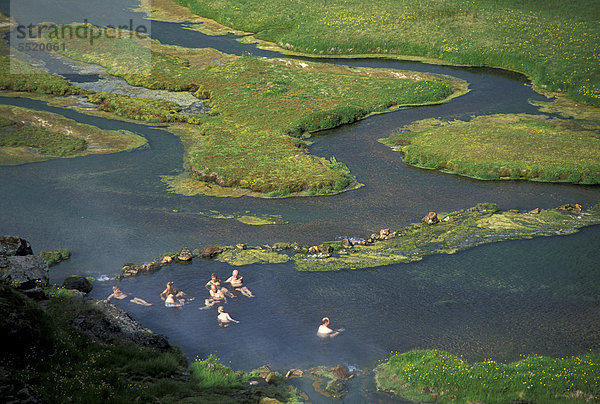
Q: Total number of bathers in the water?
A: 8